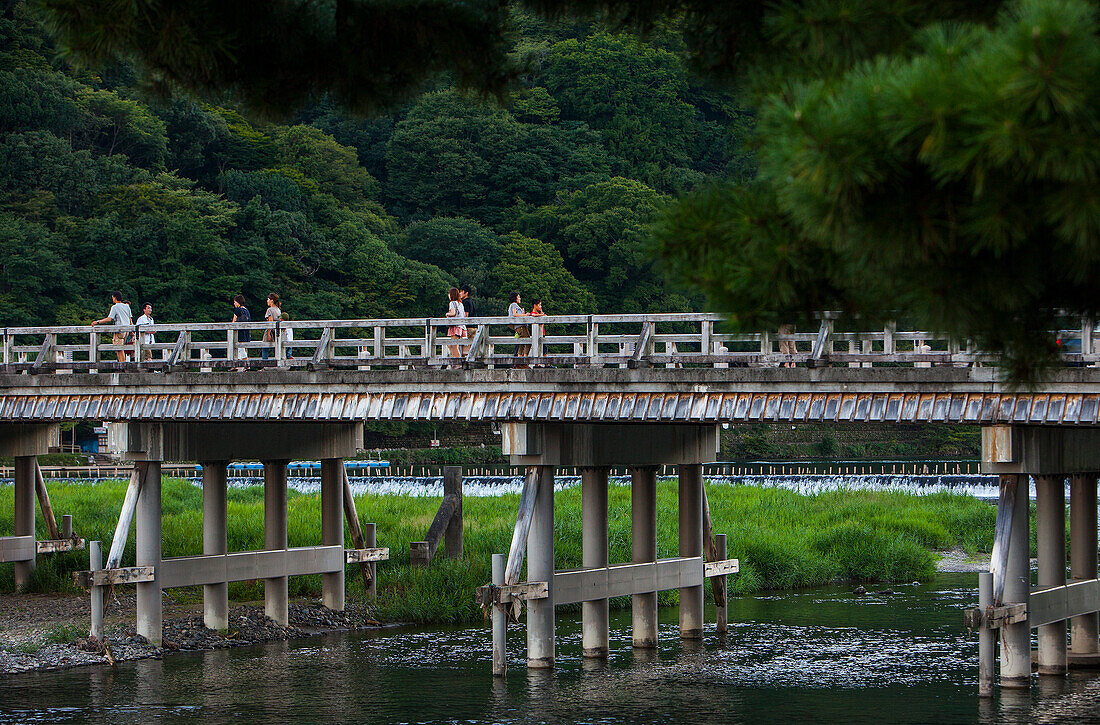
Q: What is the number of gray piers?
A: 12